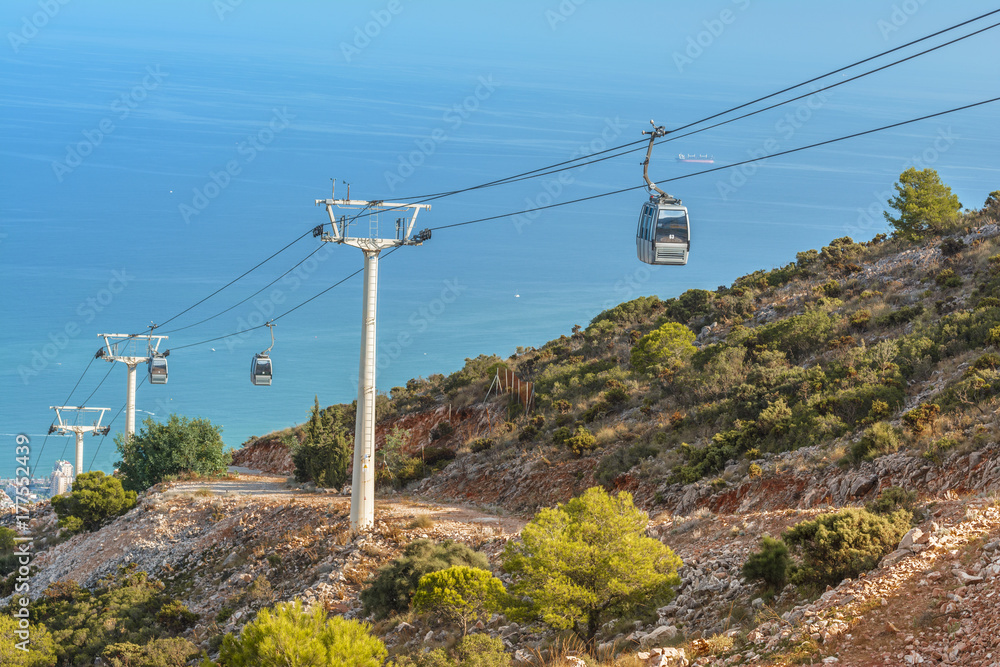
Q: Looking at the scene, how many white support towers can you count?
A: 3